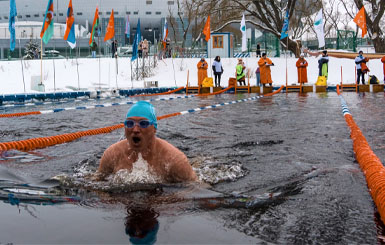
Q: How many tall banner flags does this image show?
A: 13